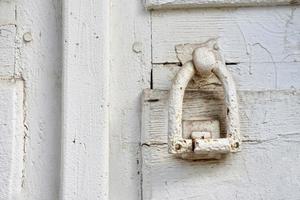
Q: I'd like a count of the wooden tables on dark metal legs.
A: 0